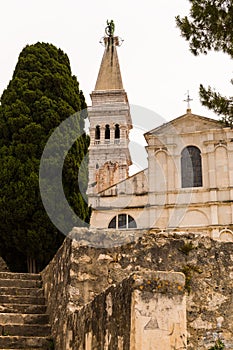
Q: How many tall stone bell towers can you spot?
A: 1